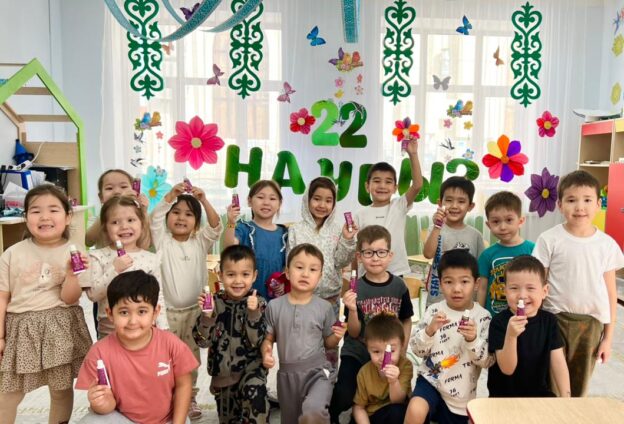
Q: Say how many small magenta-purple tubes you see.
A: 15